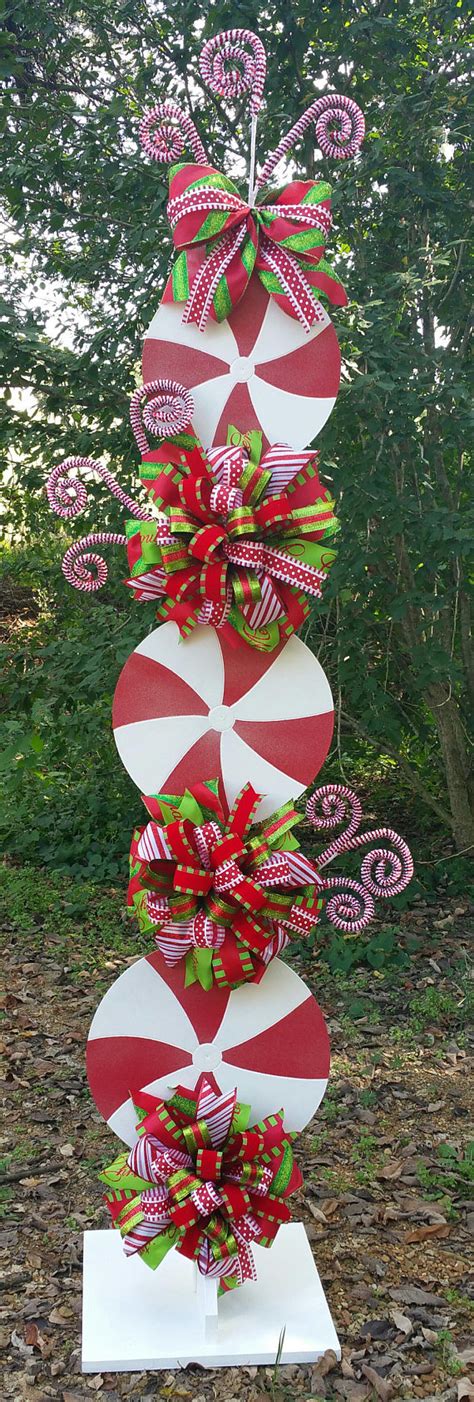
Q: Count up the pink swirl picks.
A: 9